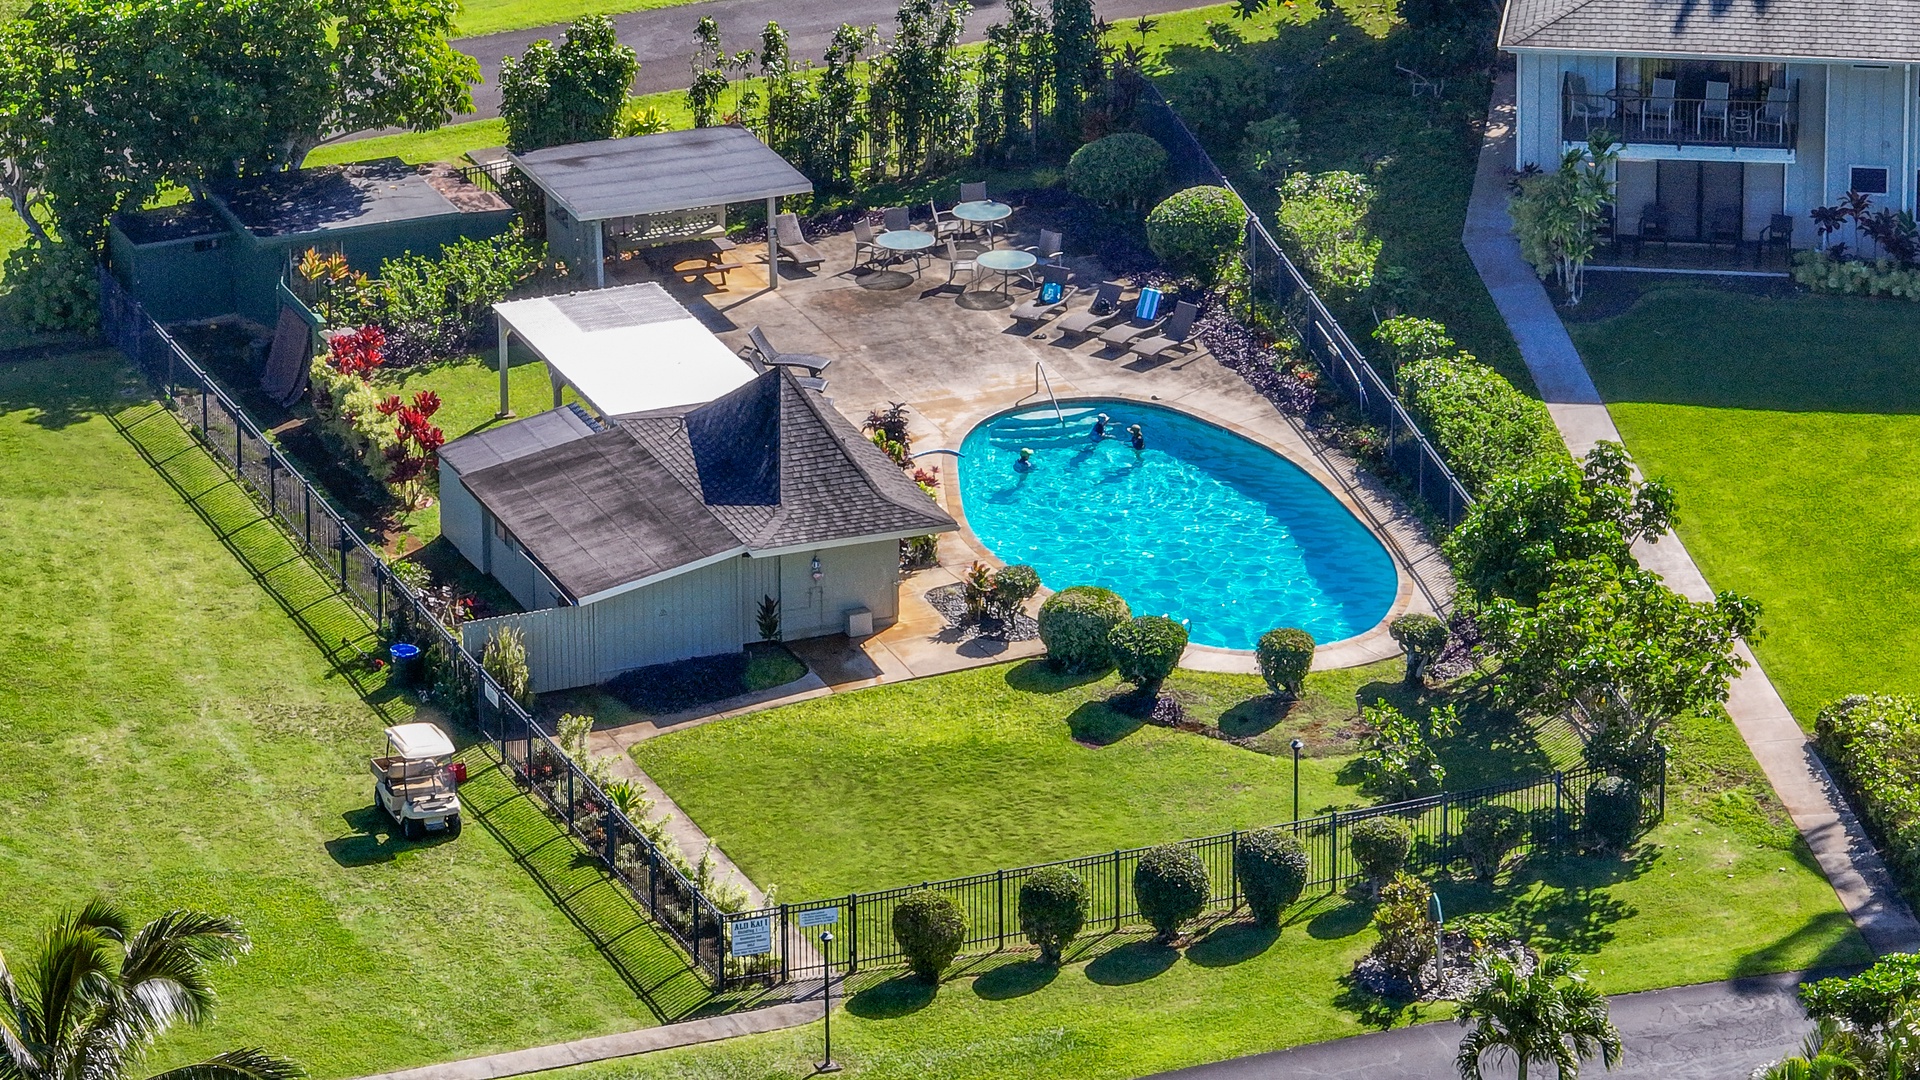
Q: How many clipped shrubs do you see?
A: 14